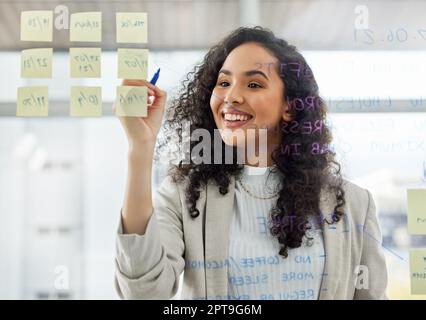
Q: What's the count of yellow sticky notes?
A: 11